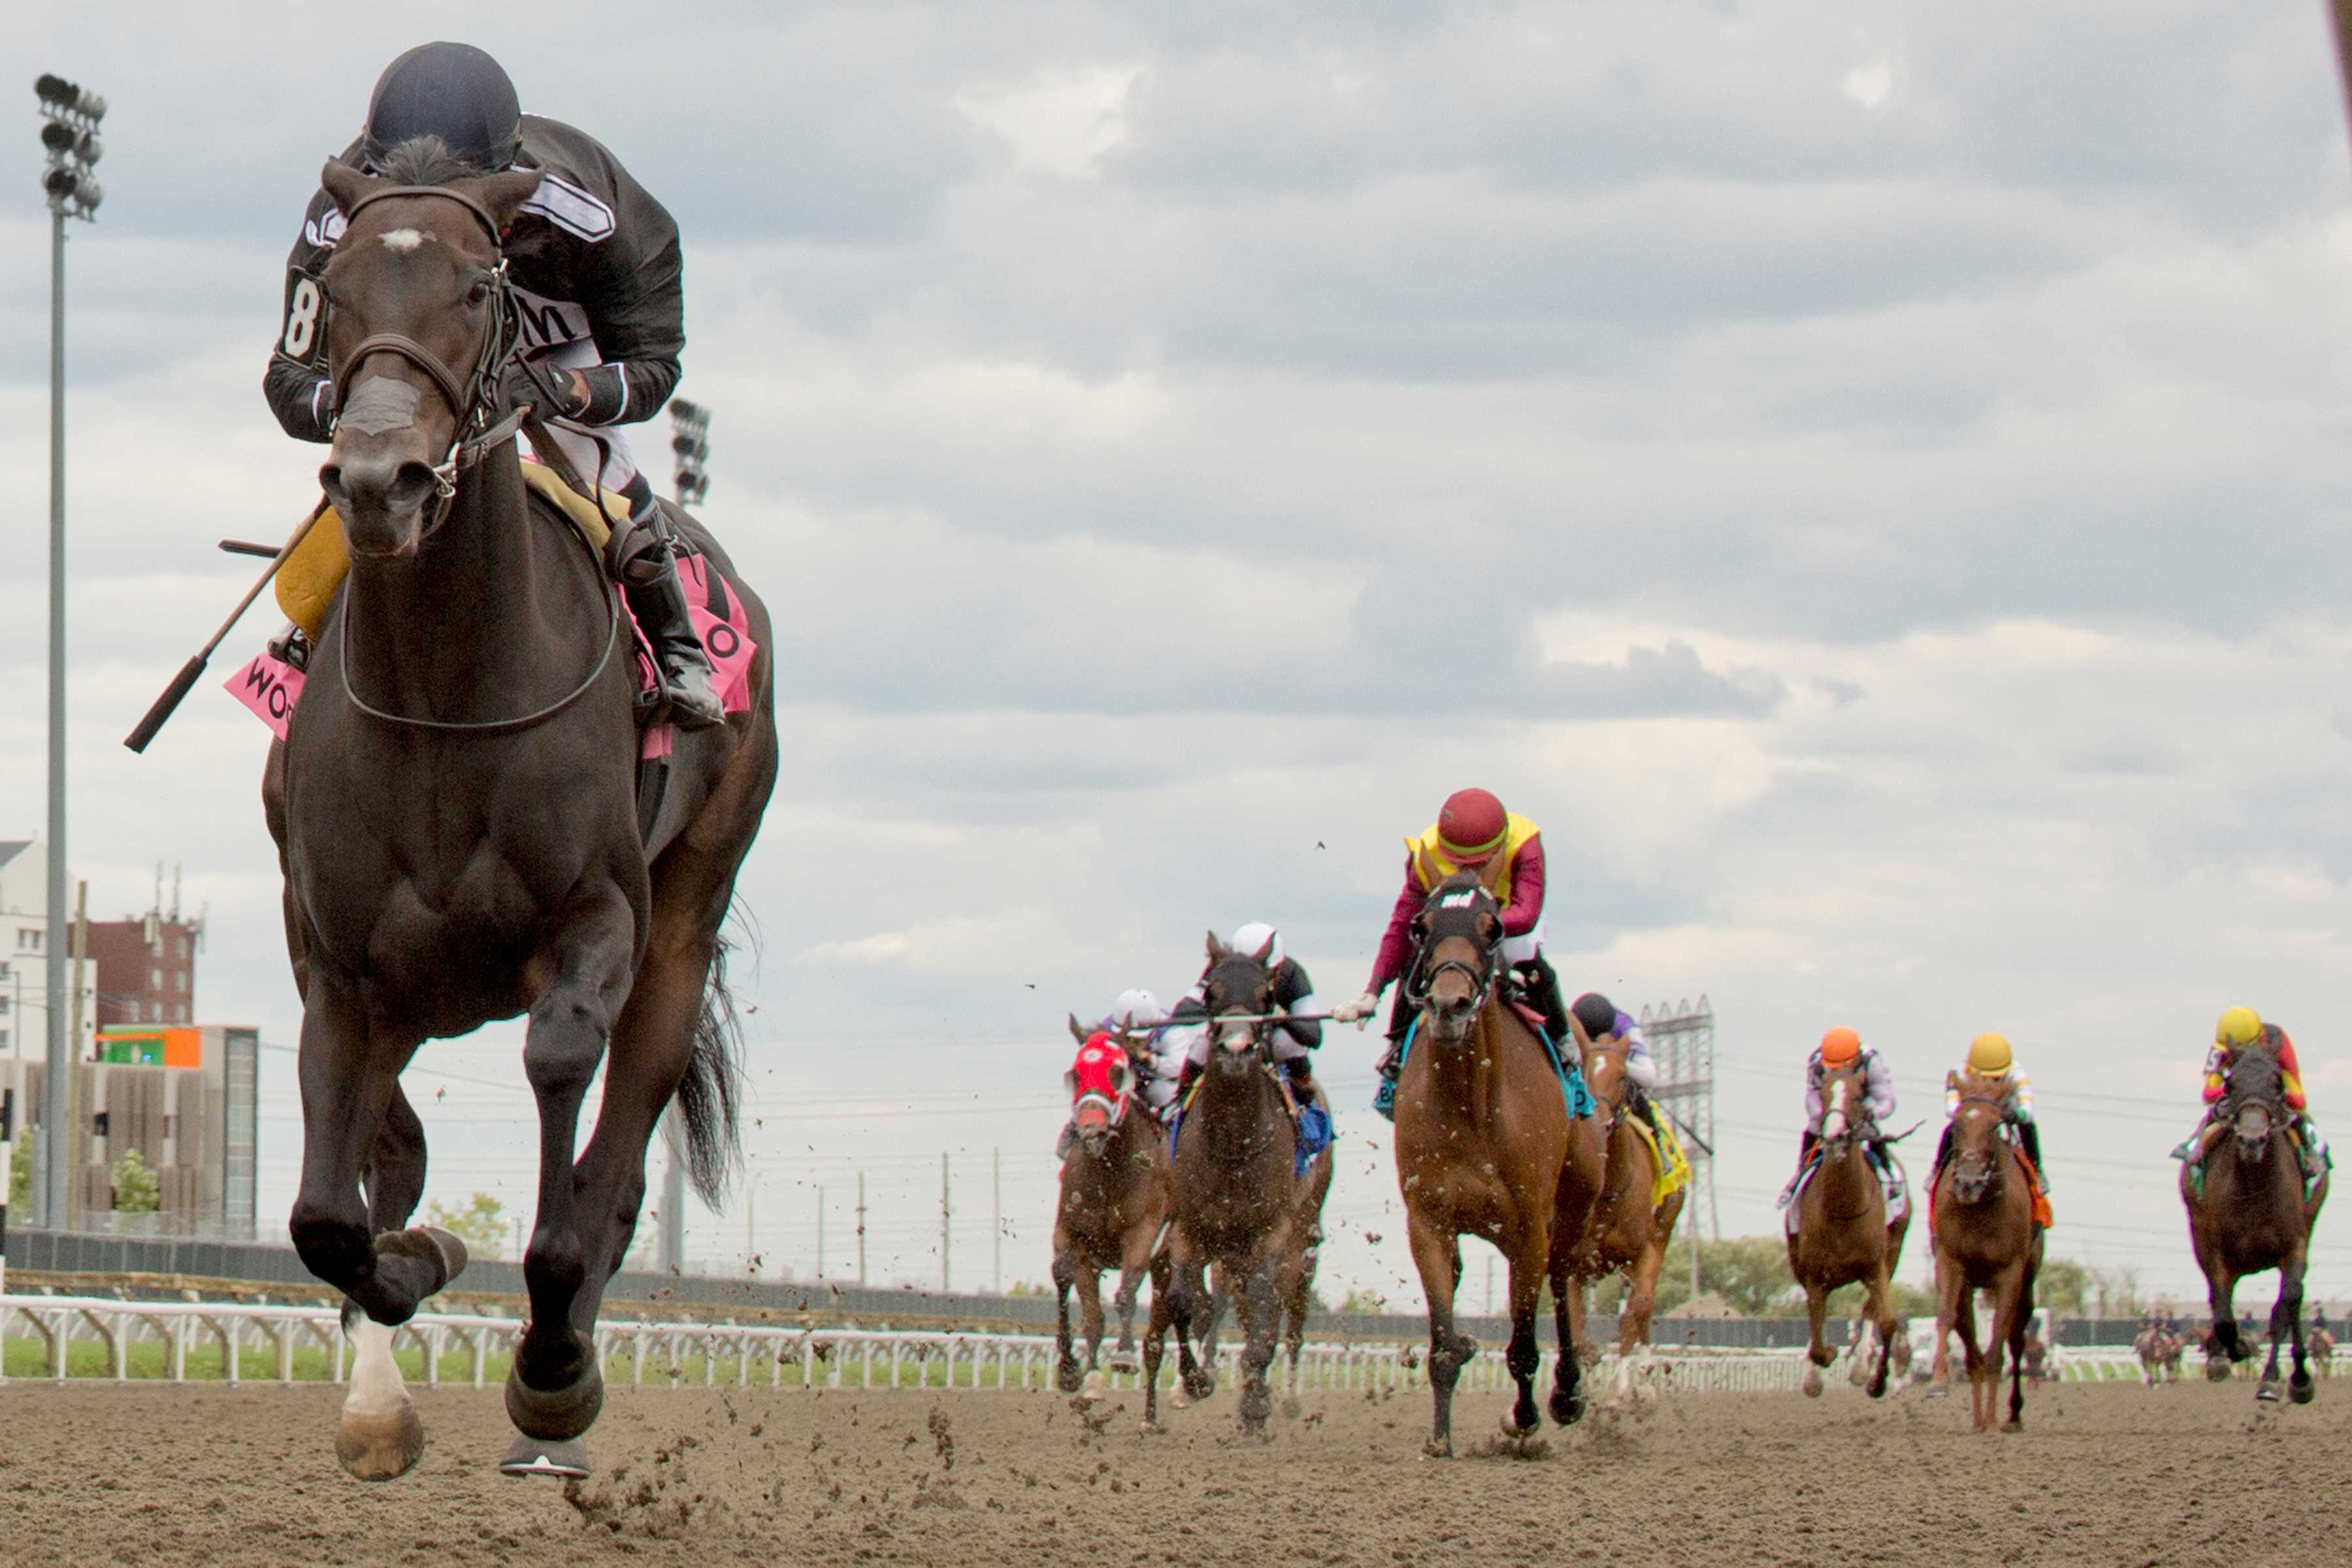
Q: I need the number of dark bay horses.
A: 3